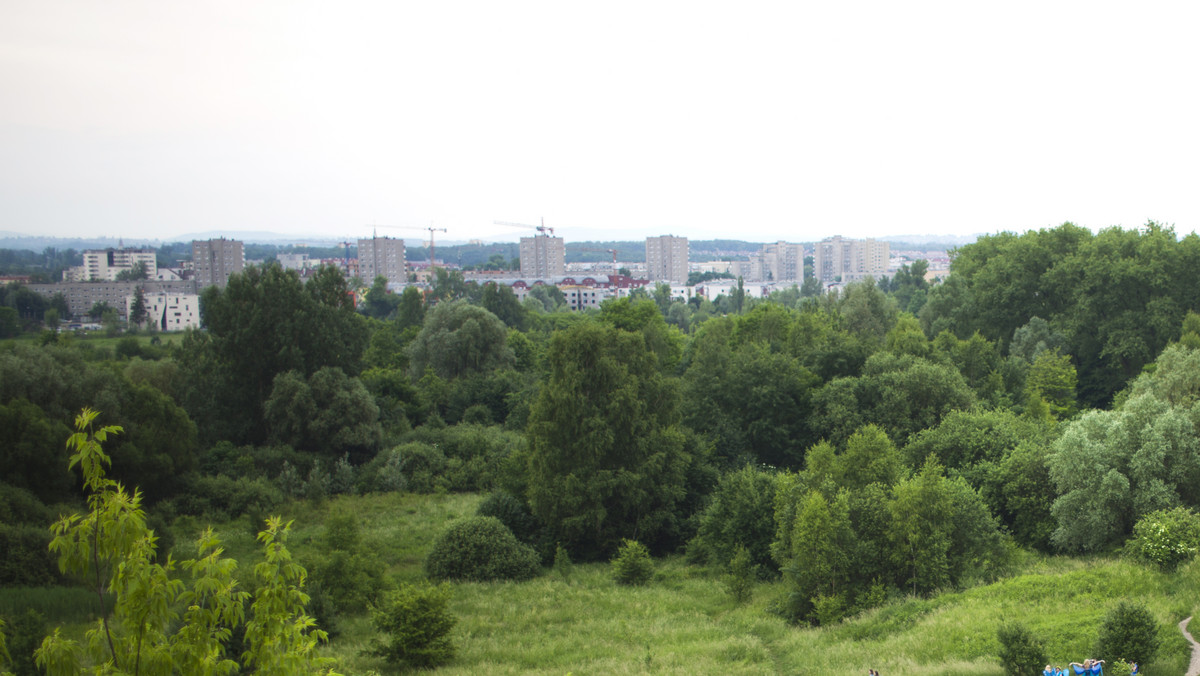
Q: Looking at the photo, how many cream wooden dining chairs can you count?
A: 0